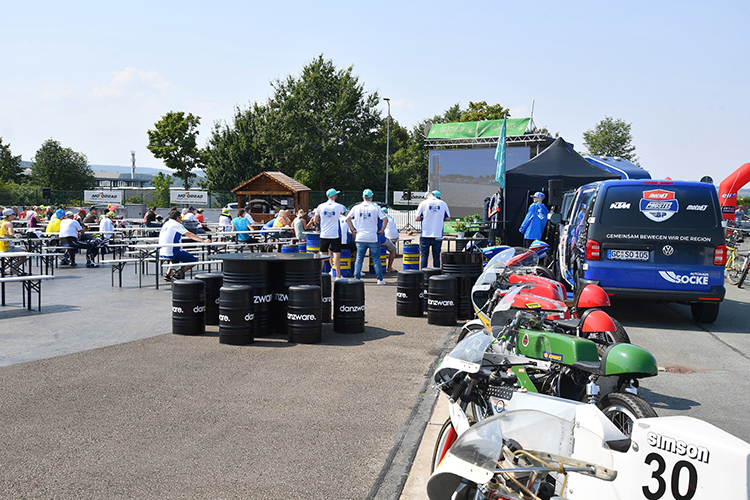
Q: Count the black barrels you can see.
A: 12